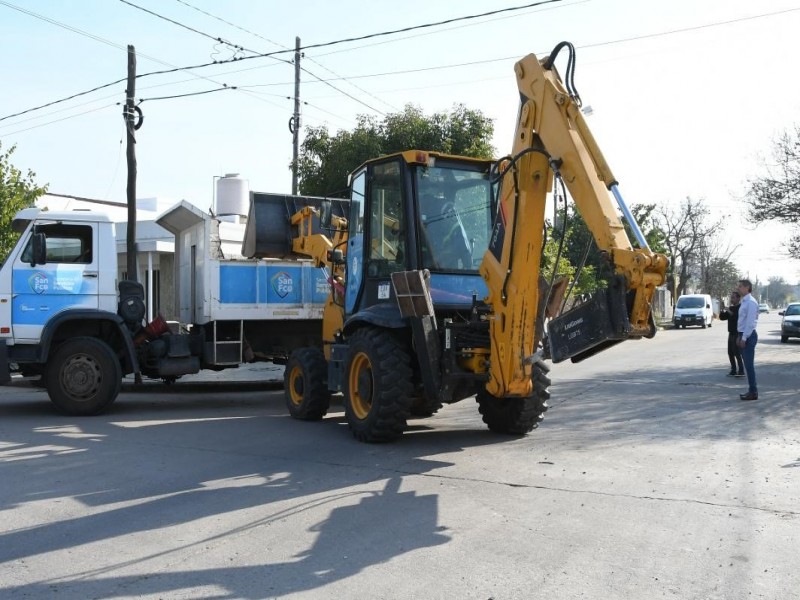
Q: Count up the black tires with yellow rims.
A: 2